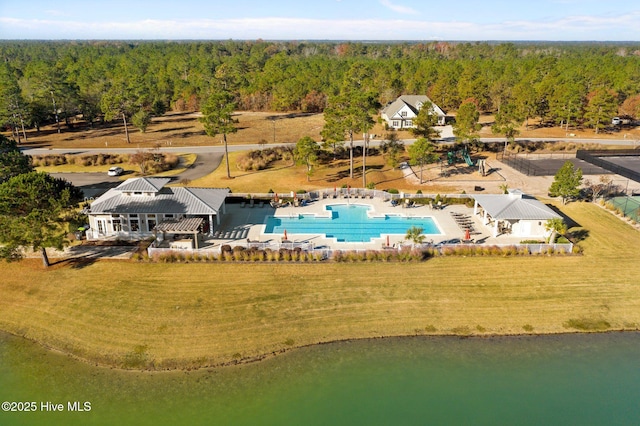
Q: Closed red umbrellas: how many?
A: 7